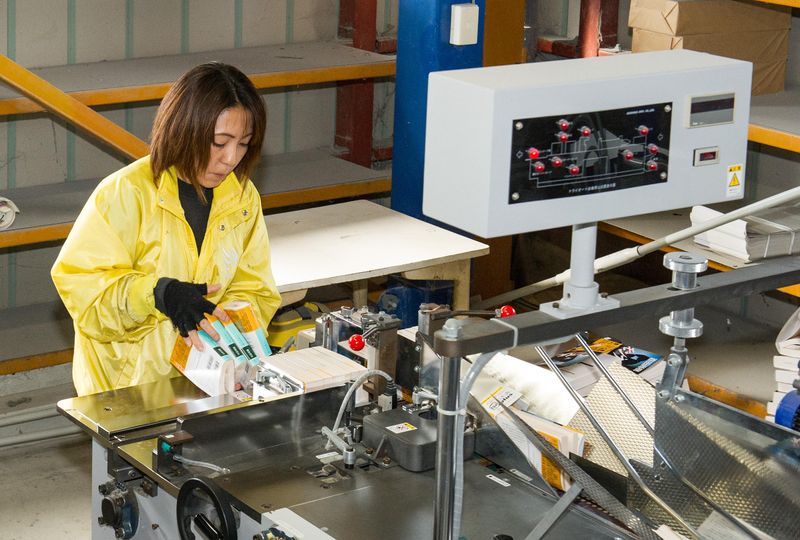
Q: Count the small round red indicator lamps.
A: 11